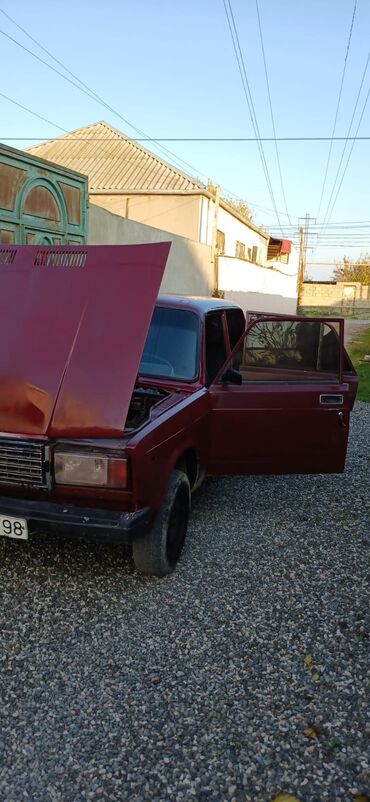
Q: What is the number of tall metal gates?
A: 1